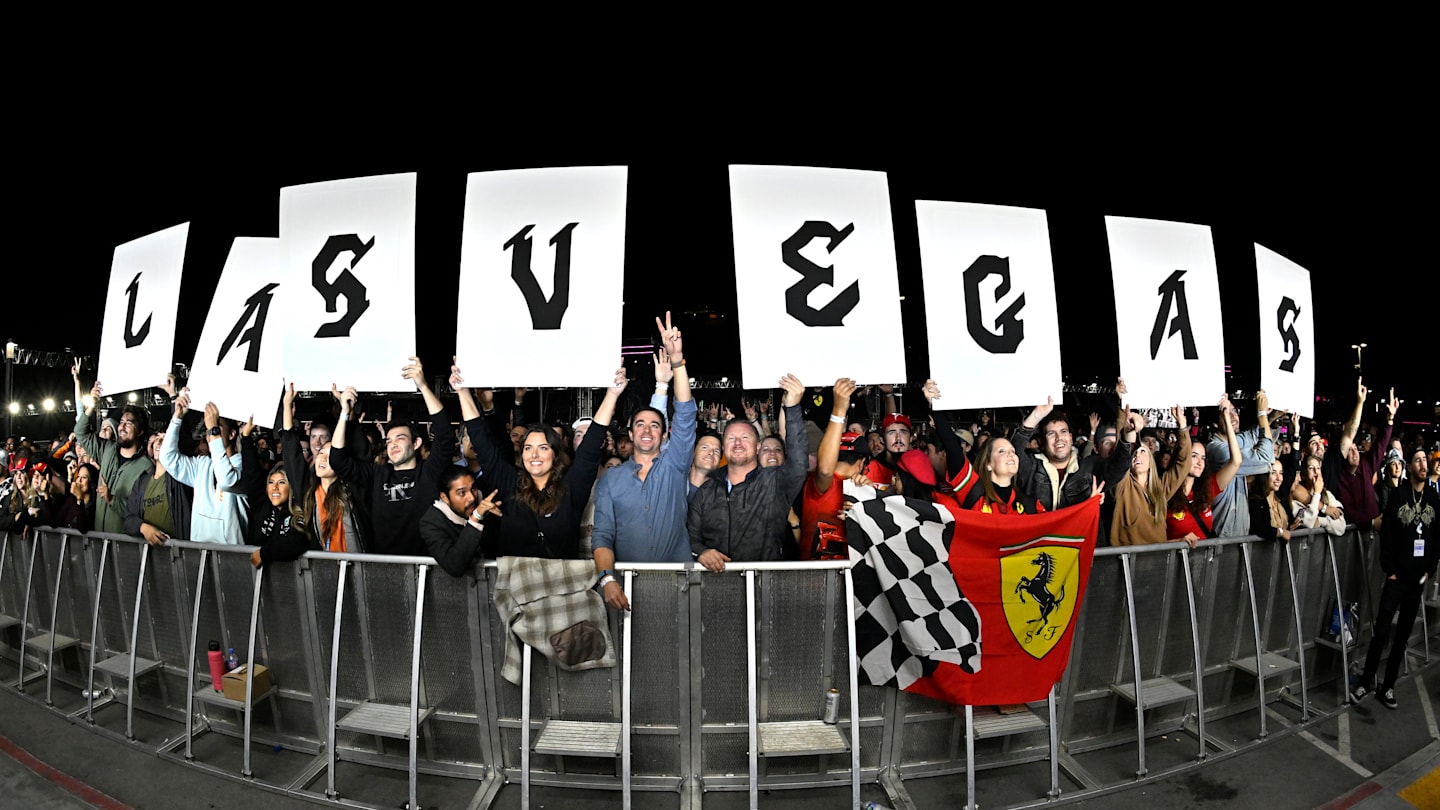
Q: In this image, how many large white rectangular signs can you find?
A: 8